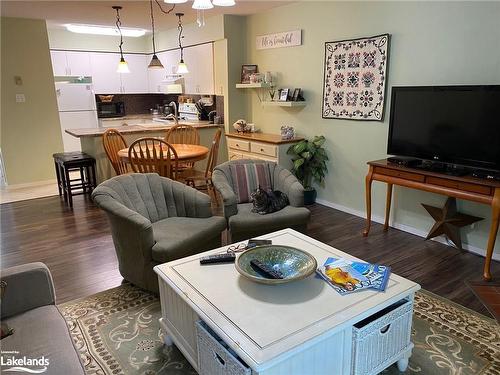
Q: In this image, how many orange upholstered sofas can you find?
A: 0